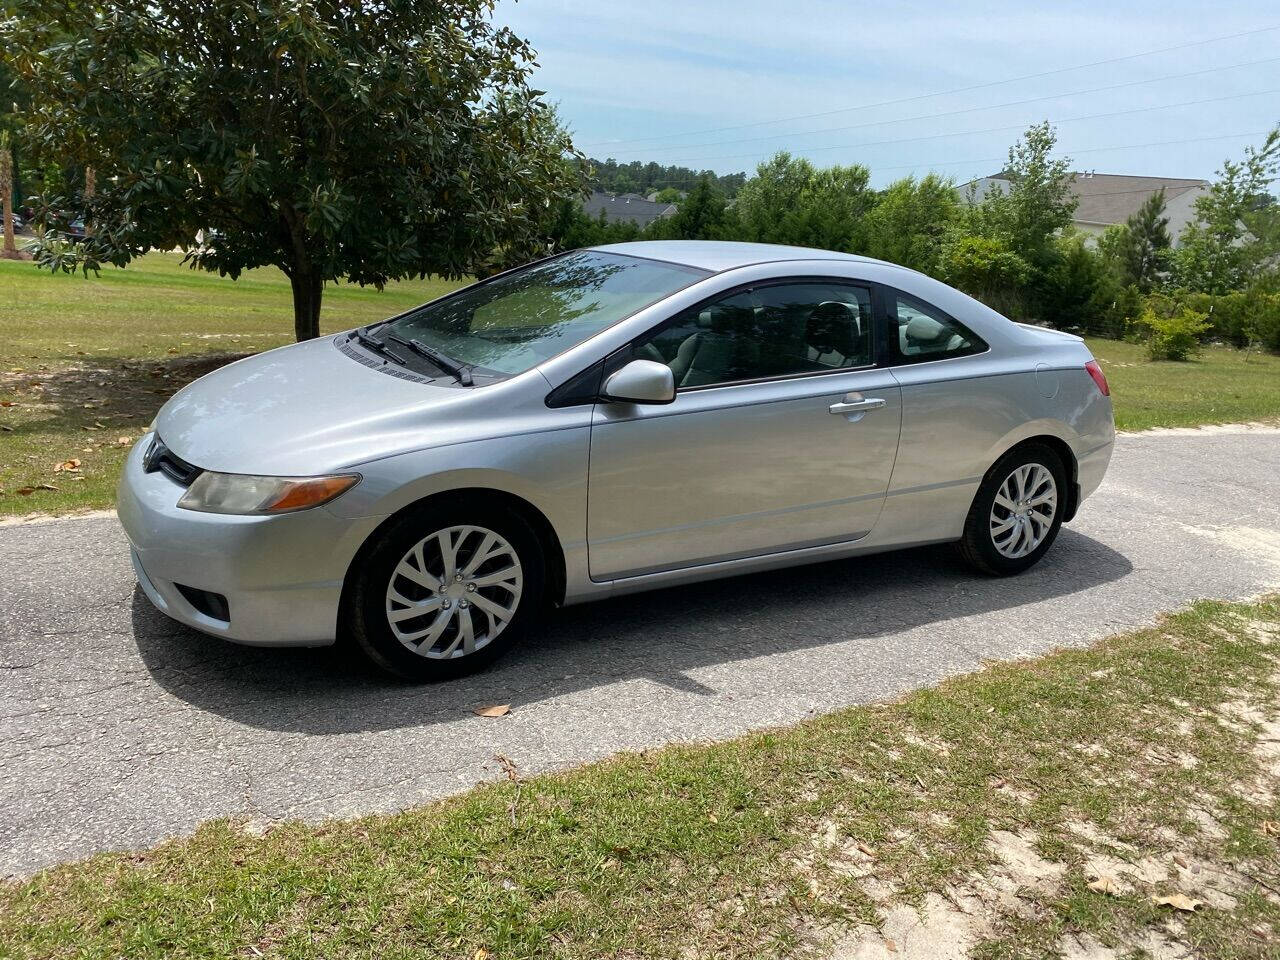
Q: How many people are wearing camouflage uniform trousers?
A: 0